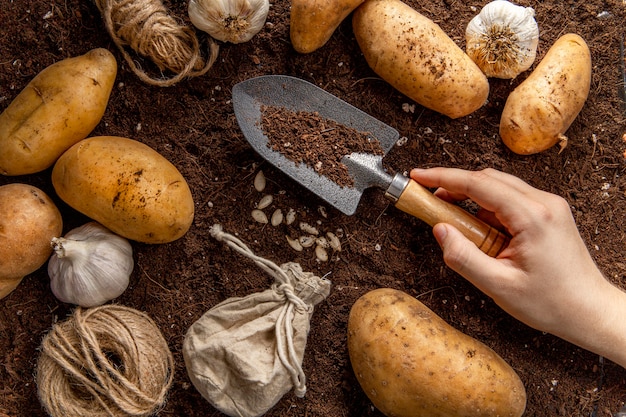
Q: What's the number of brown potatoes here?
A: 7